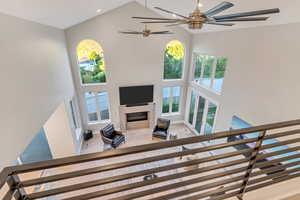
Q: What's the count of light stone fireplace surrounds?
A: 1